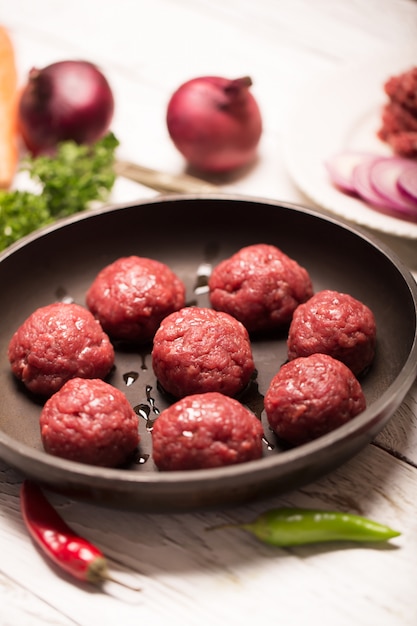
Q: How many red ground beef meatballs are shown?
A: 8